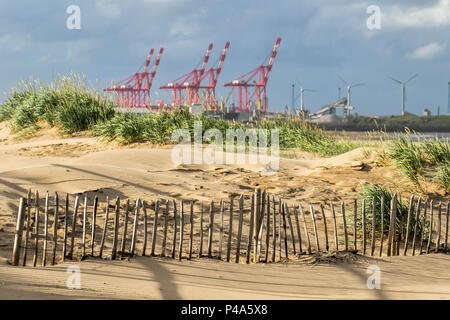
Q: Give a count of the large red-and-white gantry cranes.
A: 5